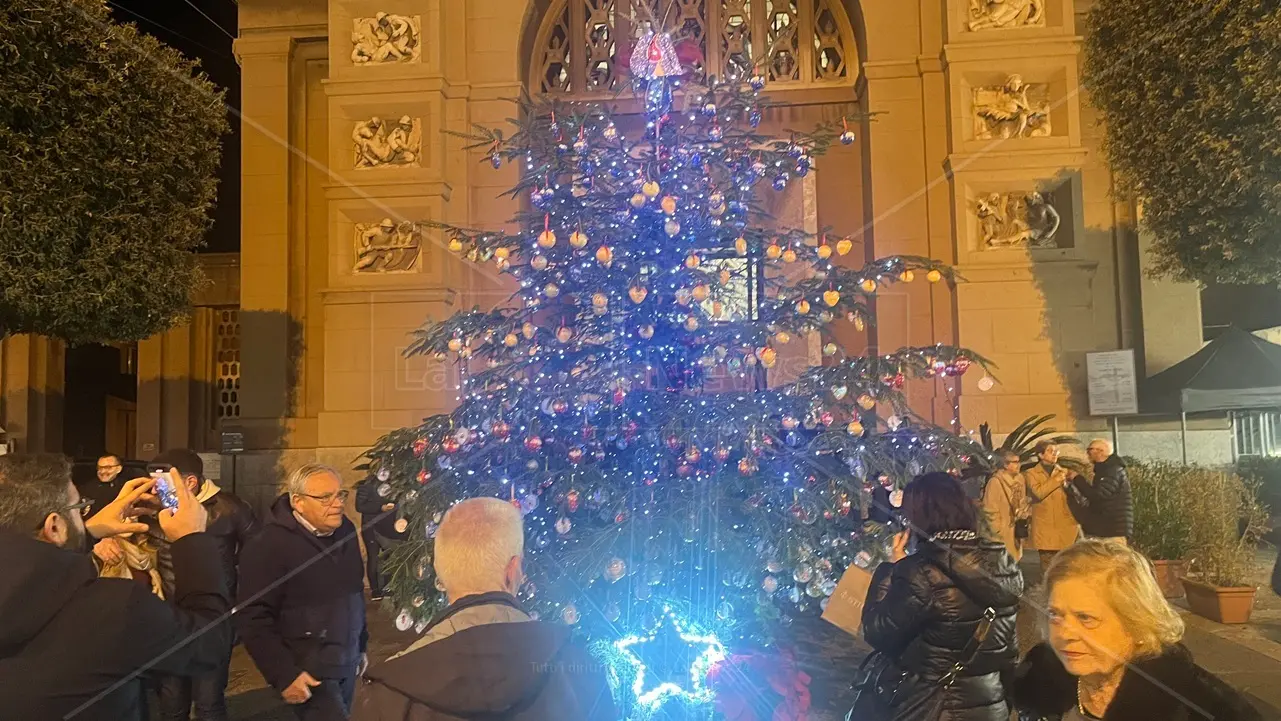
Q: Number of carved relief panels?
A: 6